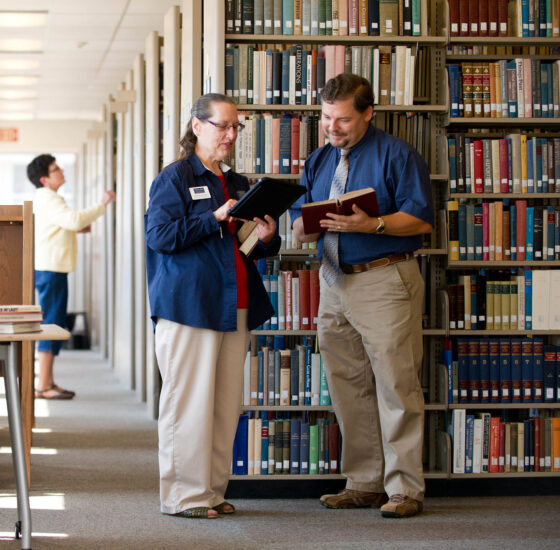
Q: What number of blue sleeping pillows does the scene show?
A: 0